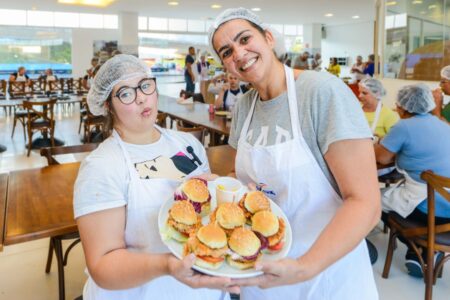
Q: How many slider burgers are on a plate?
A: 7